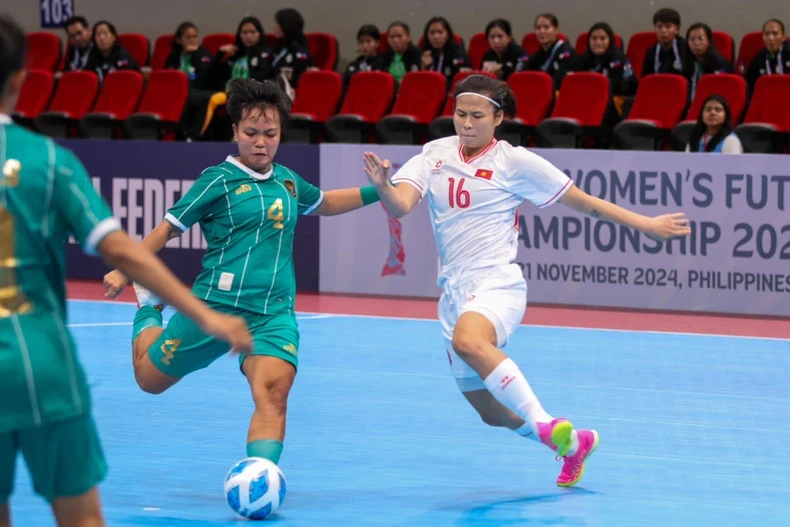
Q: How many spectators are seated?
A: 15